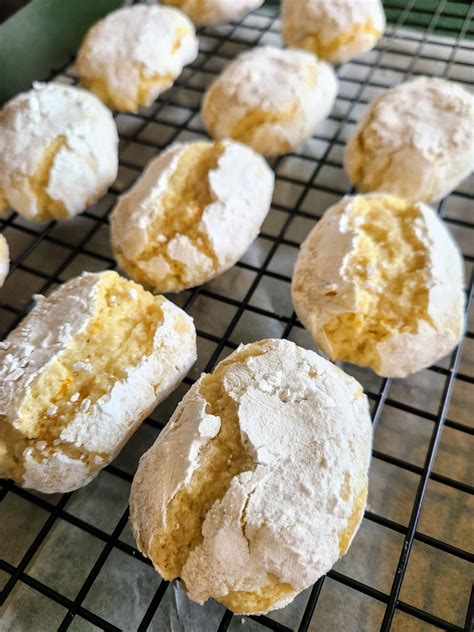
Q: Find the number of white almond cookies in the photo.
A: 11